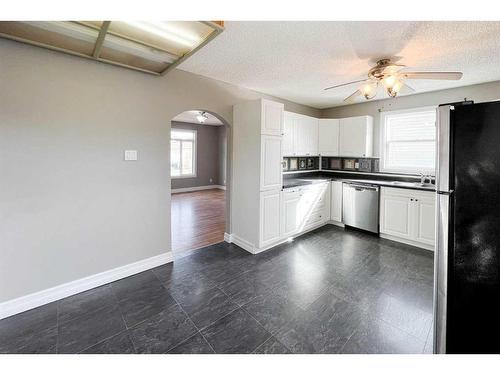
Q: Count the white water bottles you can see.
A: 0